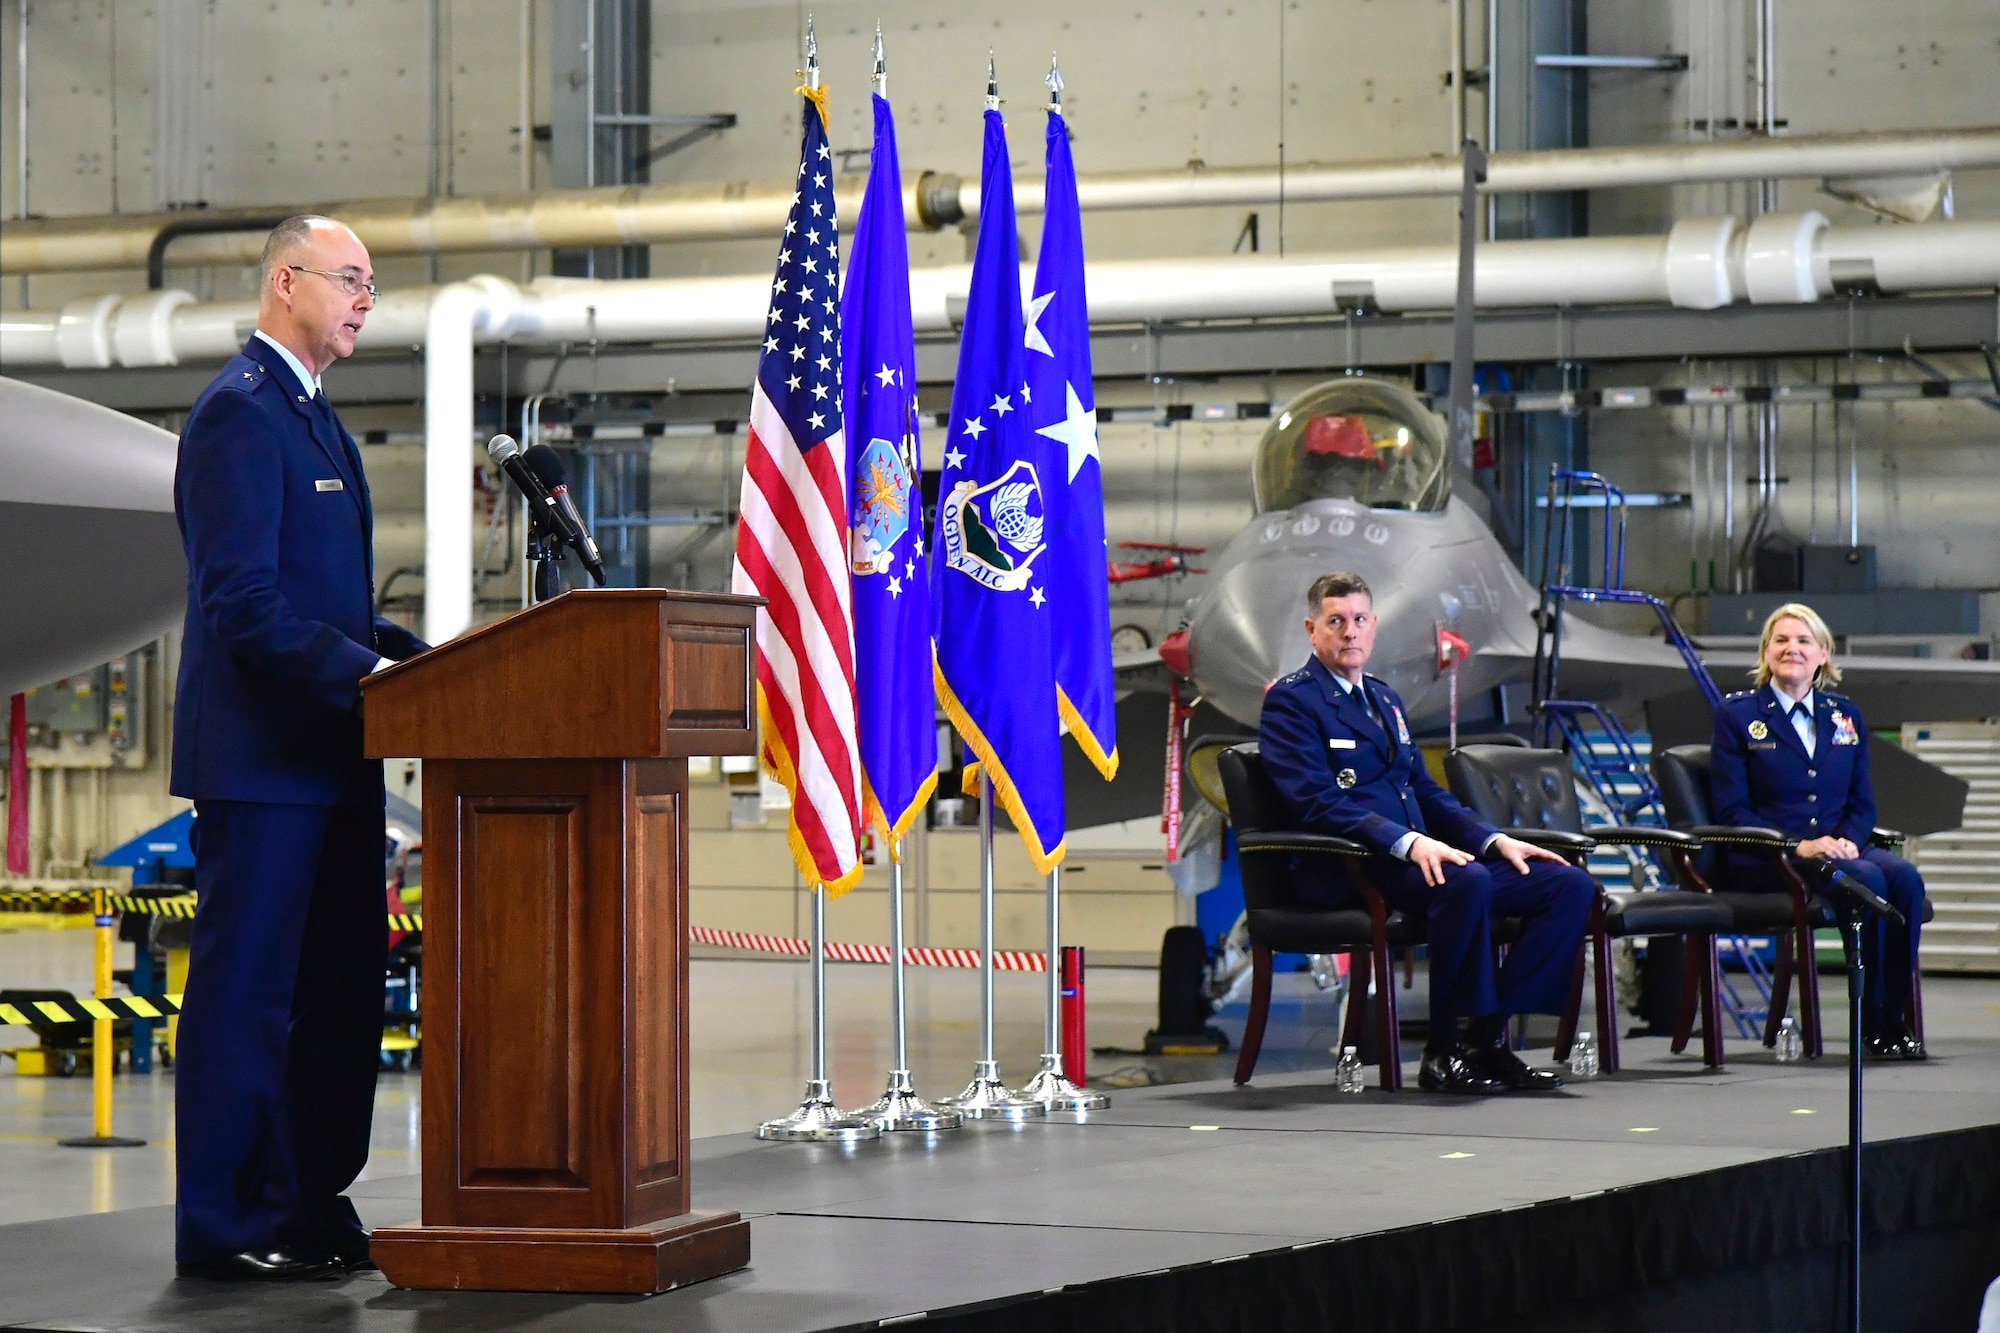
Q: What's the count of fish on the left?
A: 0